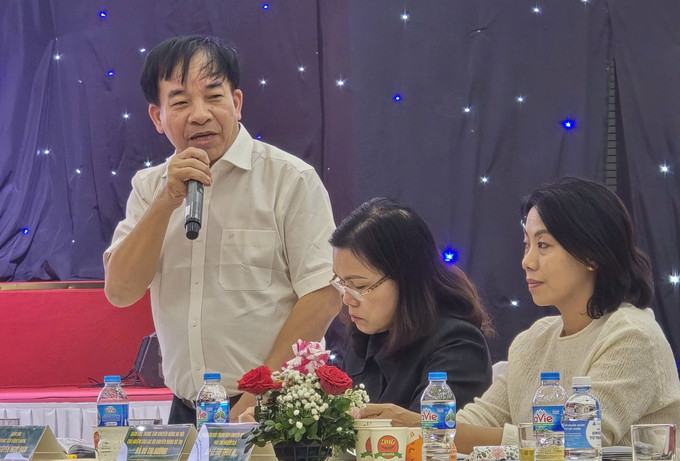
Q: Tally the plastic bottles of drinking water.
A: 5